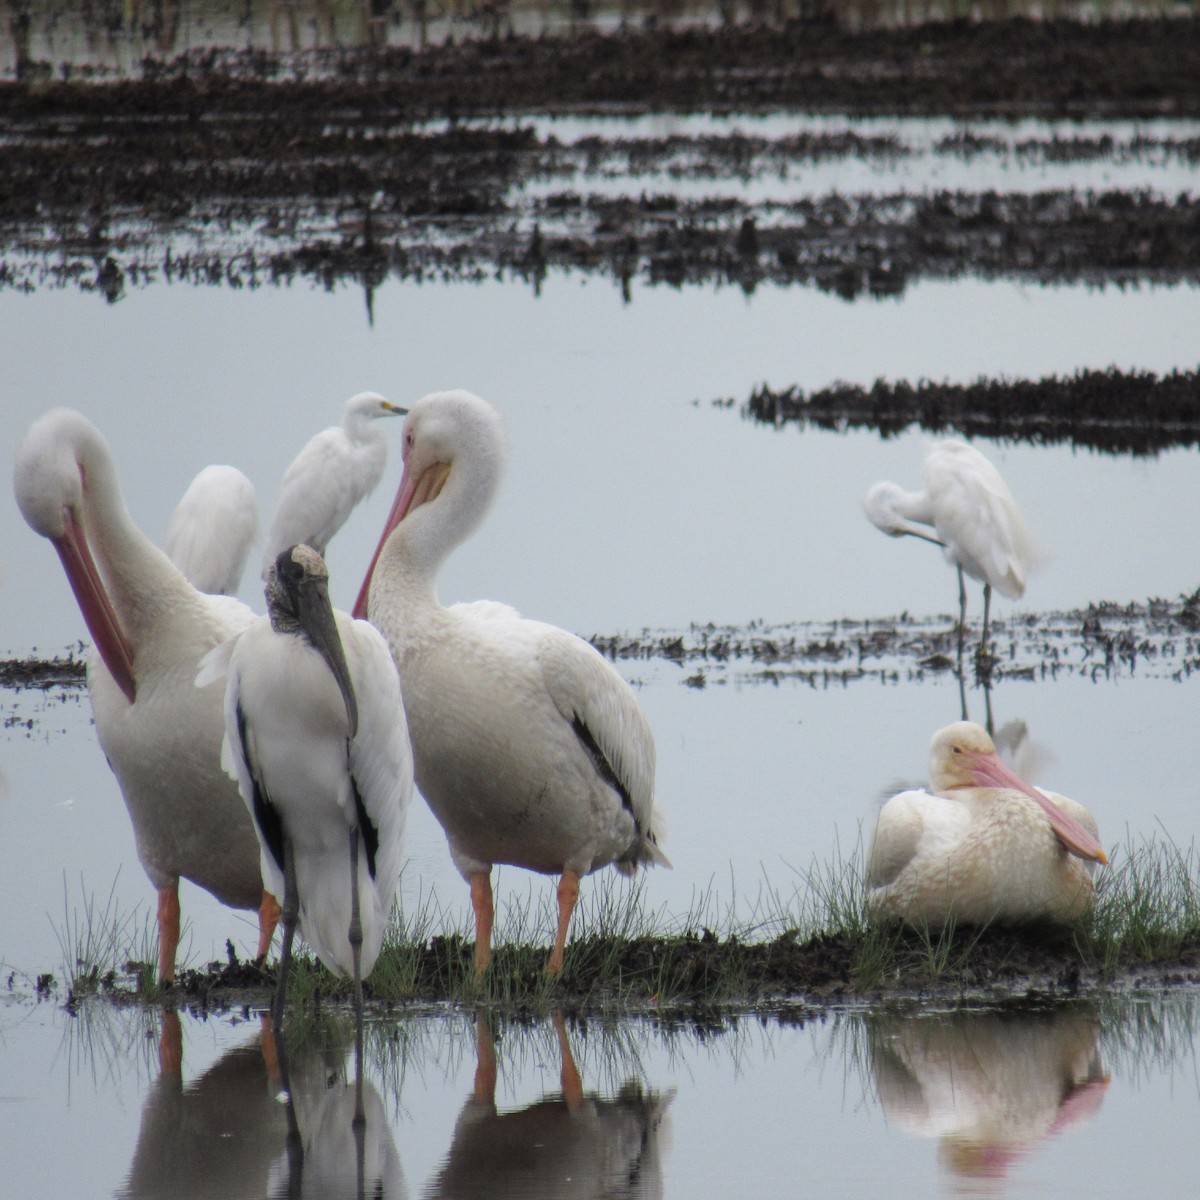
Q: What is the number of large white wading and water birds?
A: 7